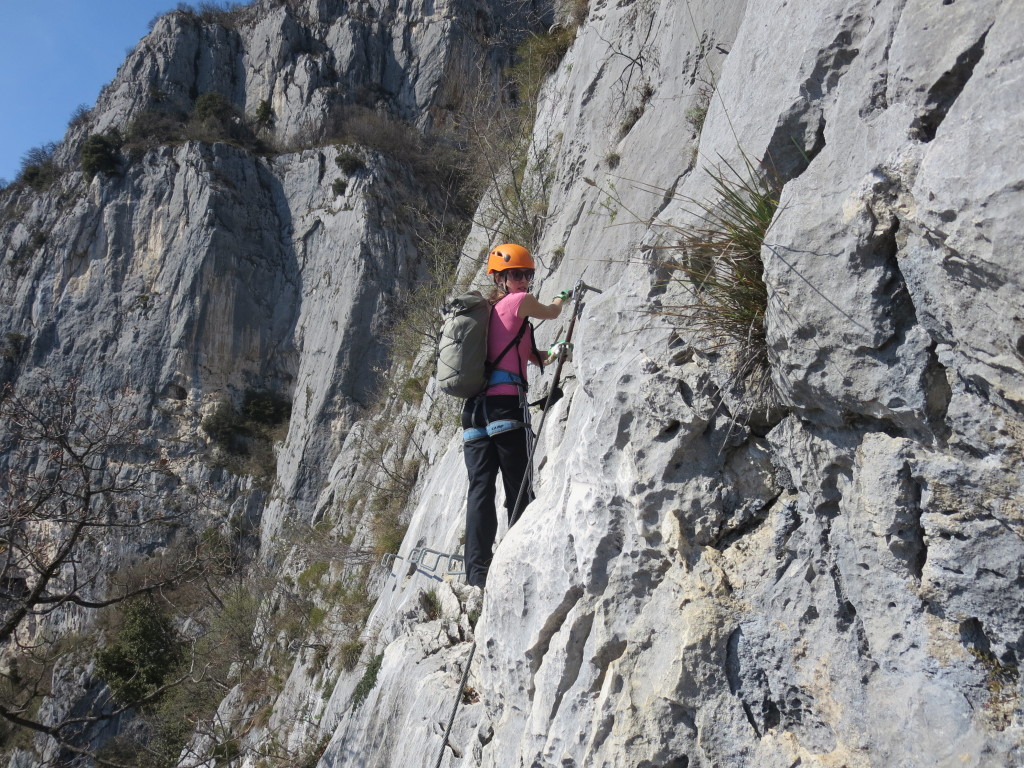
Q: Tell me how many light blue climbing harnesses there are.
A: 1